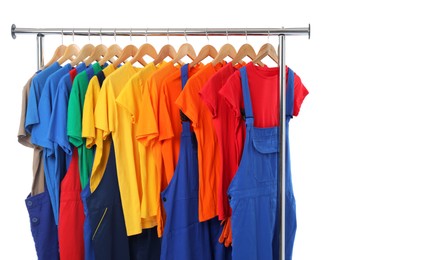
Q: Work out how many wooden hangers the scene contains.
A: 13